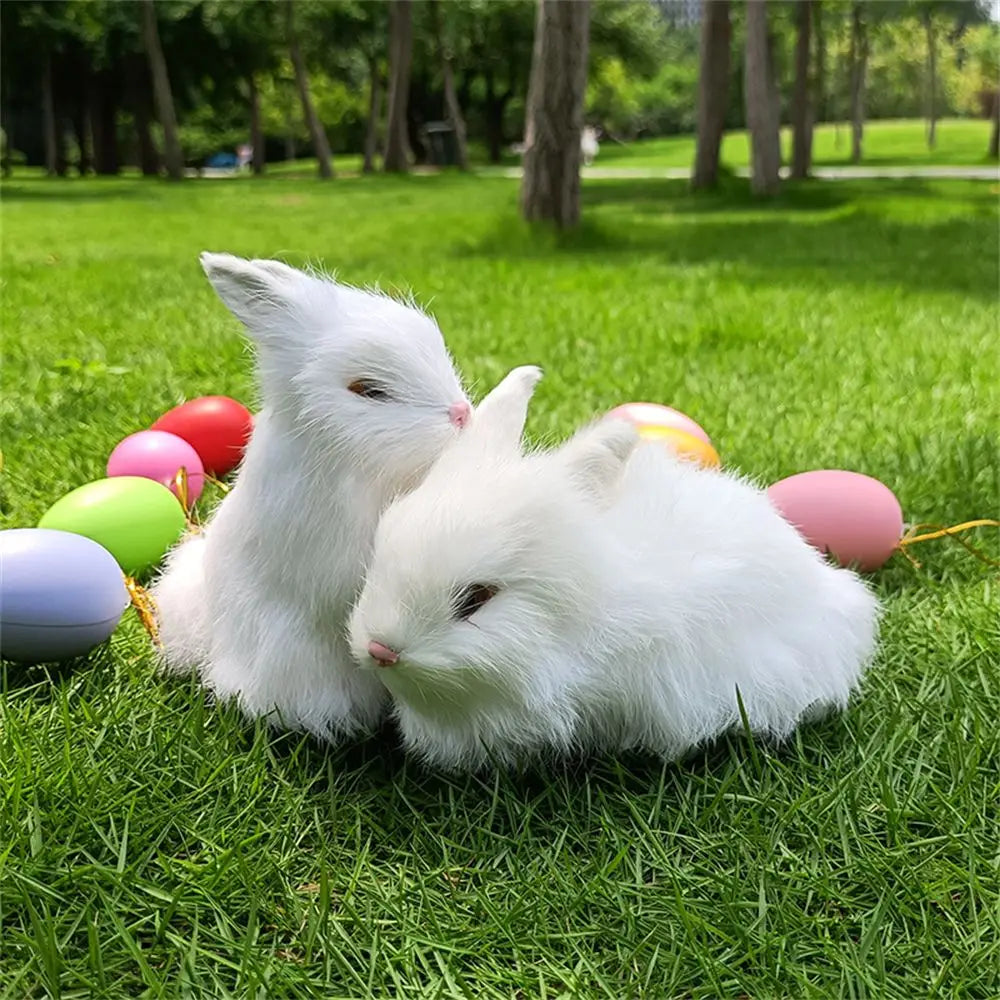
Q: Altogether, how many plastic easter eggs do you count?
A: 7